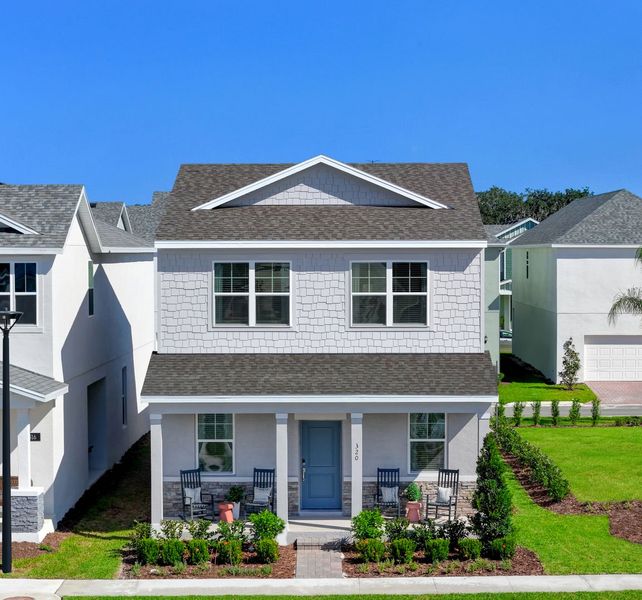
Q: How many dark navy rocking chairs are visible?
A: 4